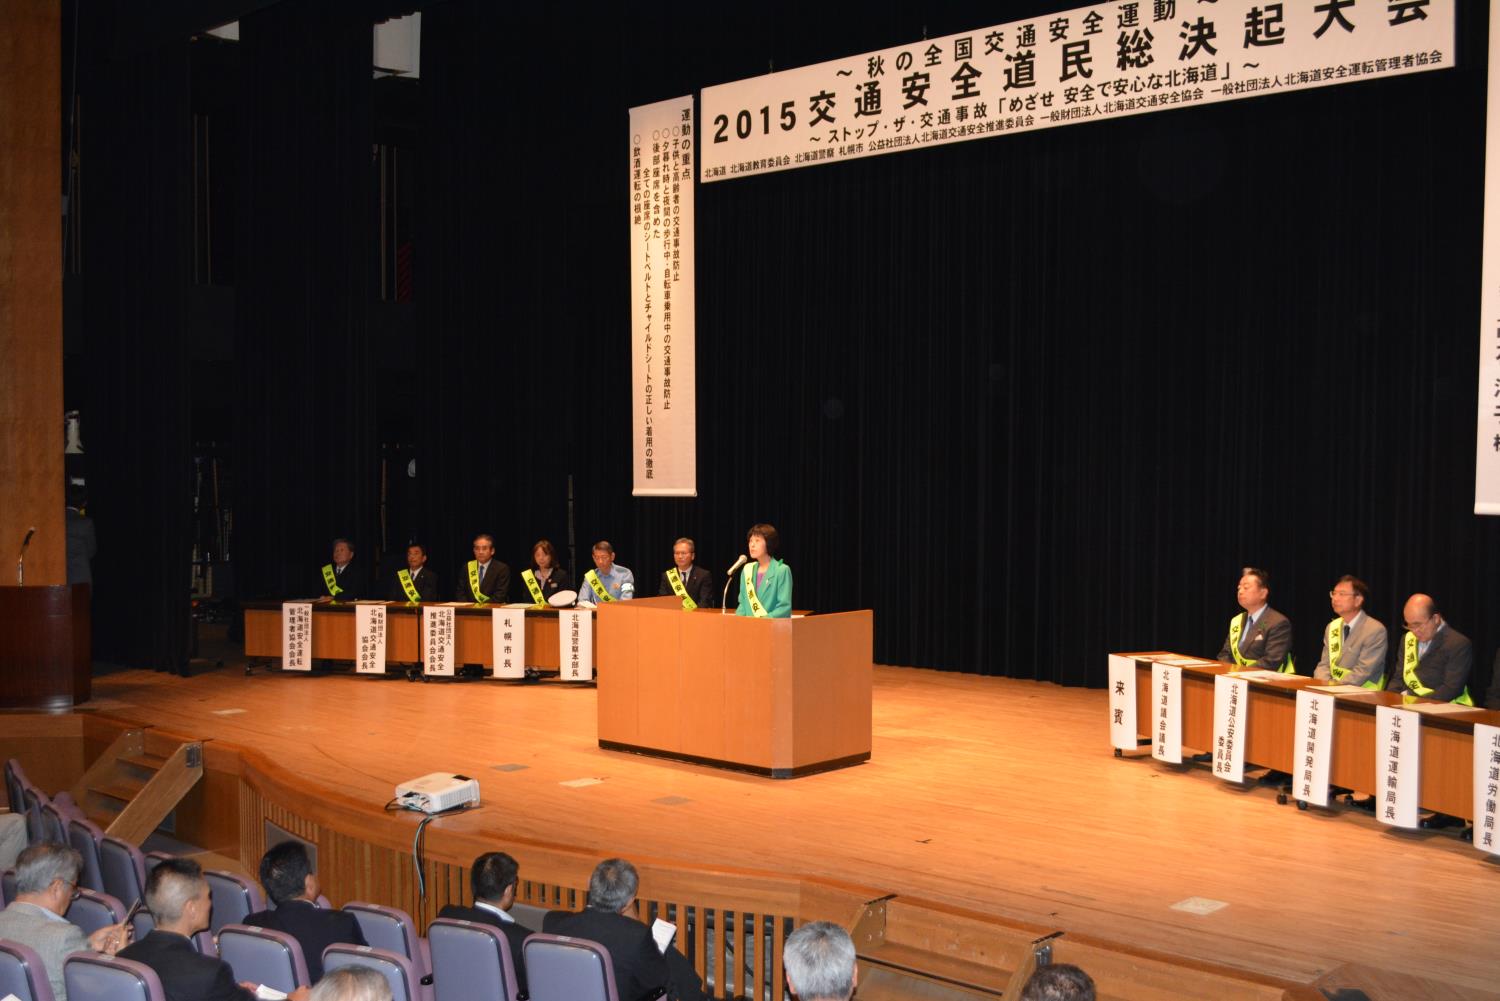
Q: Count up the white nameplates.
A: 11